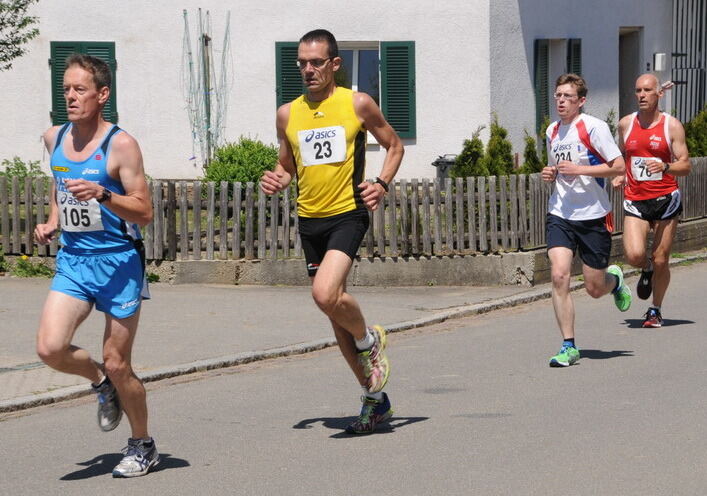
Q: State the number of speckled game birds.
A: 0